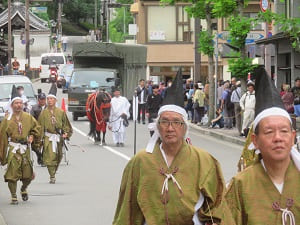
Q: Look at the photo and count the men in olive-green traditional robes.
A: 4